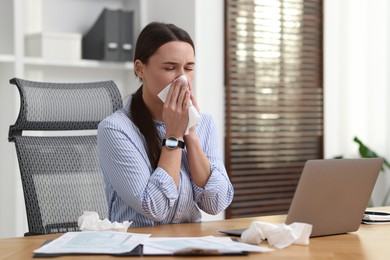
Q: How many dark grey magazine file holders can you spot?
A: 2